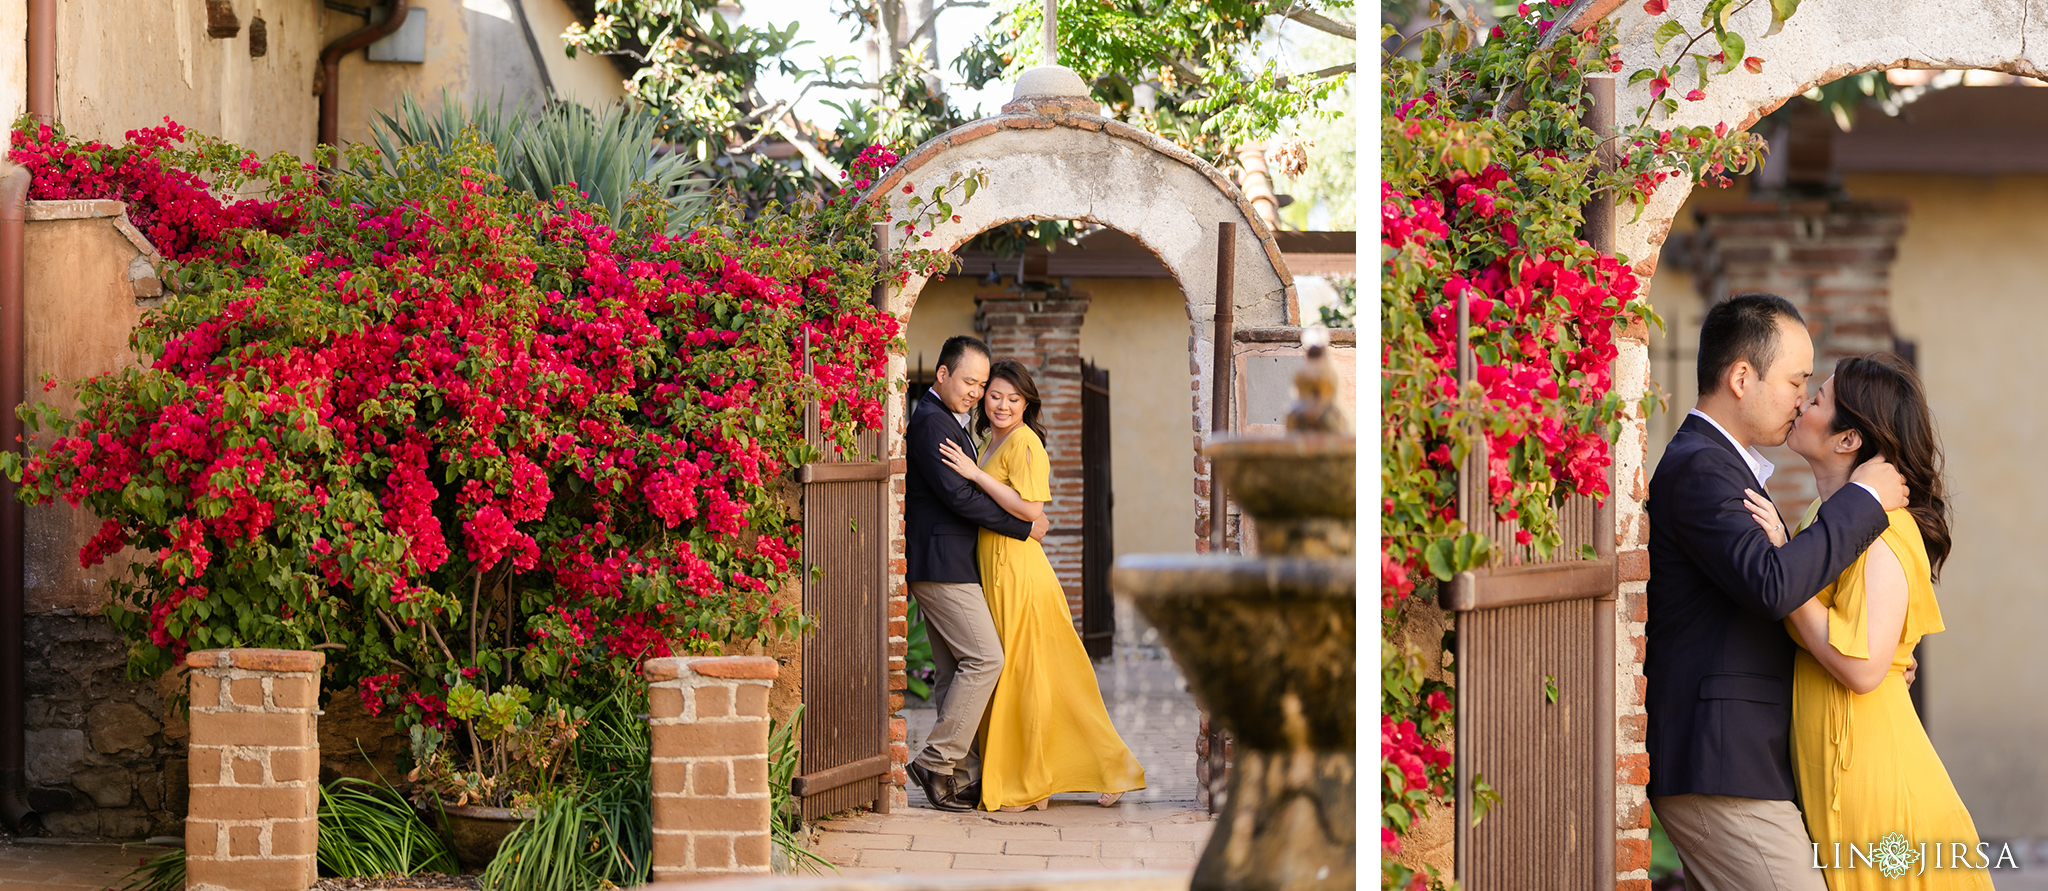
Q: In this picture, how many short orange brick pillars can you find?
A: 2